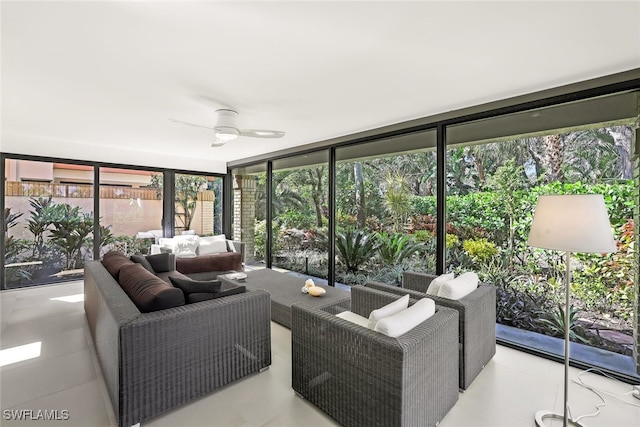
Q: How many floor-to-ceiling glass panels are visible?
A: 7